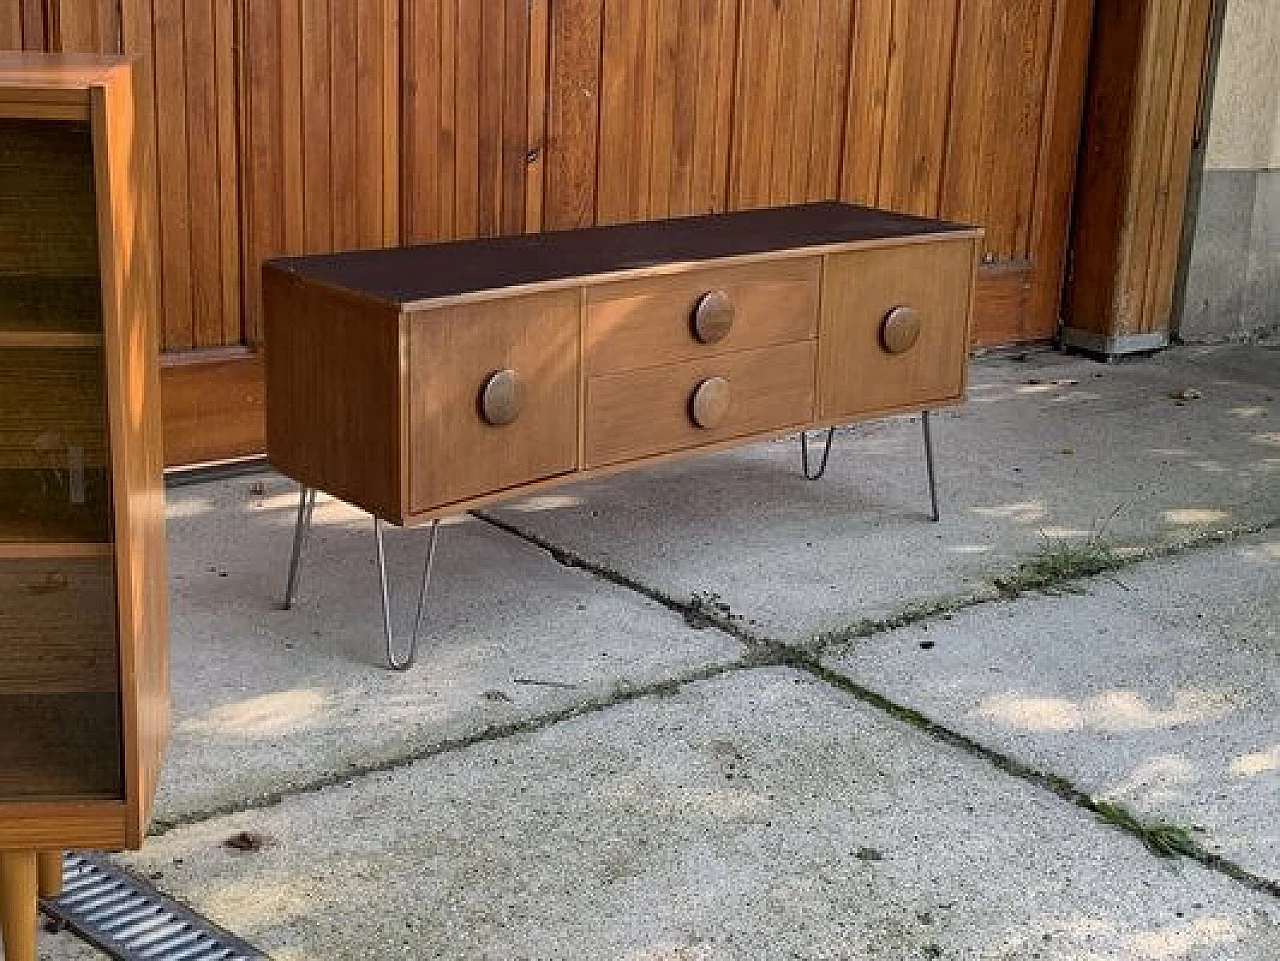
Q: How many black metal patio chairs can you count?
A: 0